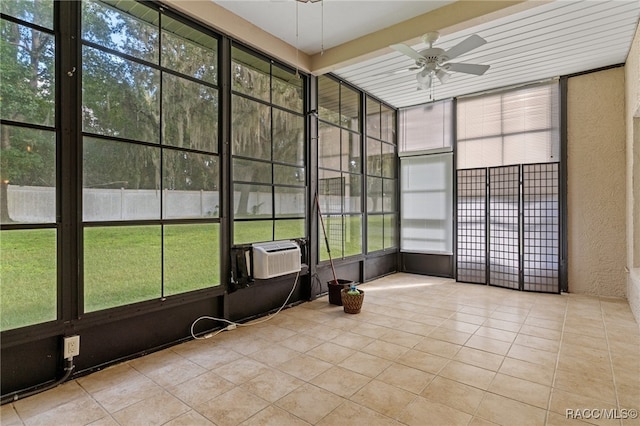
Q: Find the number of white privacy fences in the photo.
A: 1